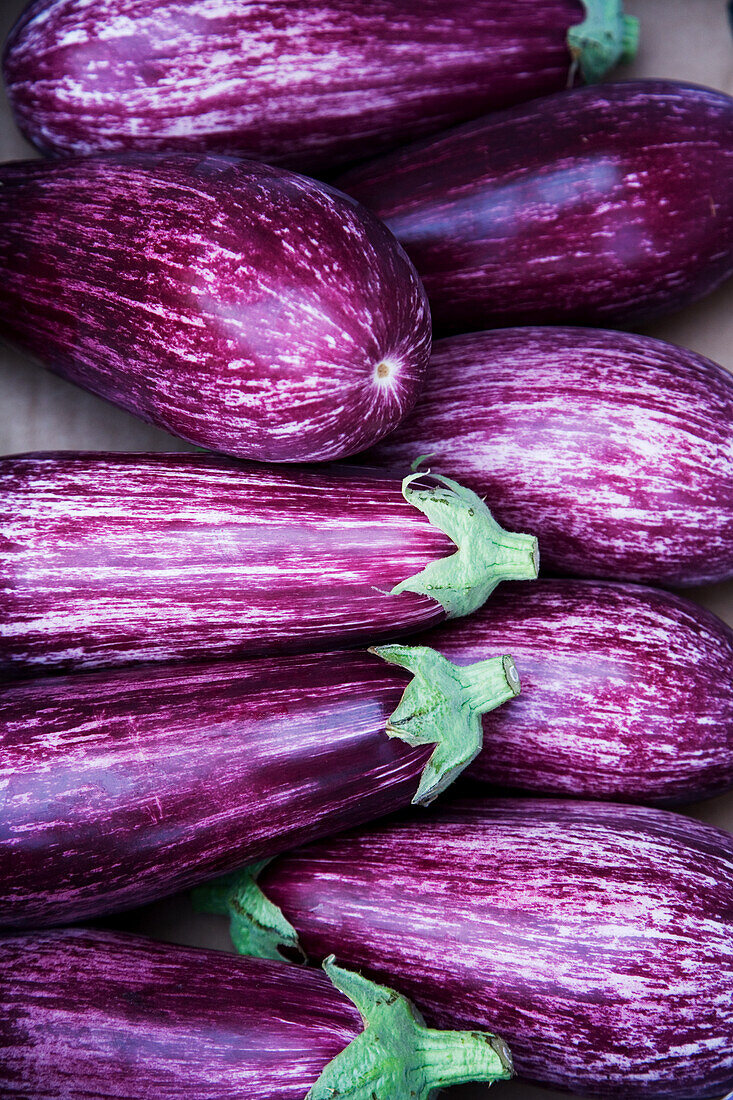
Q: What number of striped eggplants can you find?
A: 9